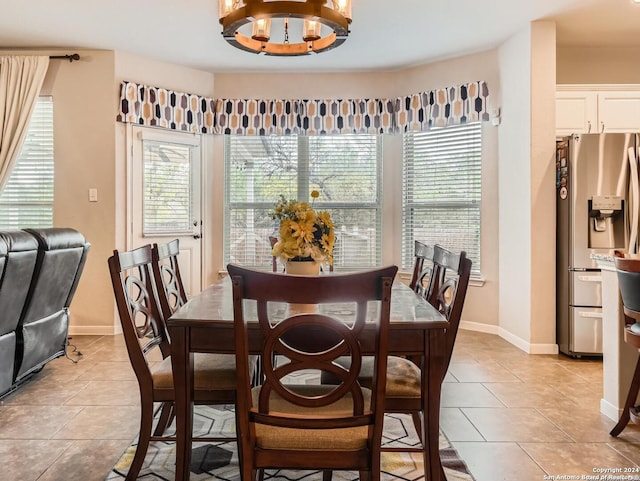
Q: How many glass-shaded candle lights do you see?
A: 4